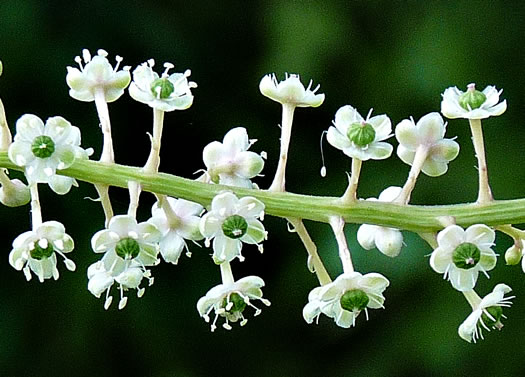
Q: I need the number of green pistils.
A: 11